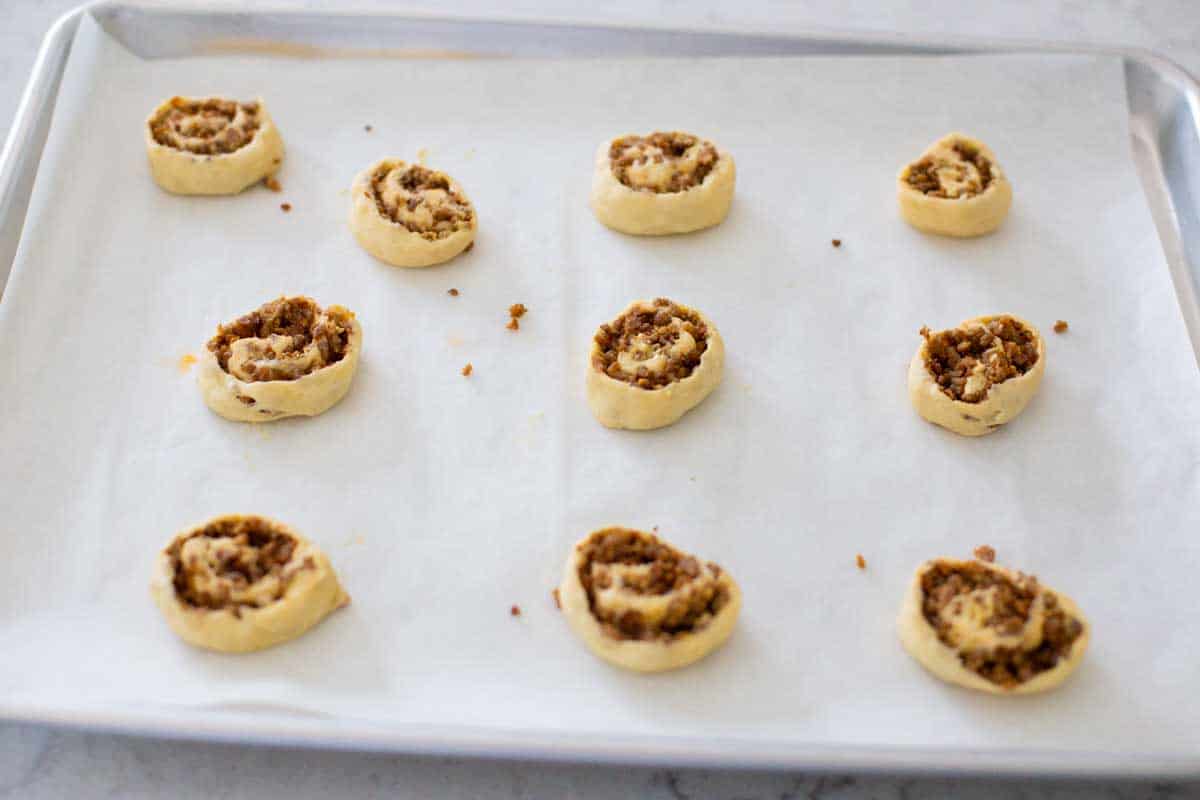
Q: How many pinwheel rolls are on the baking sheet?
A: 10